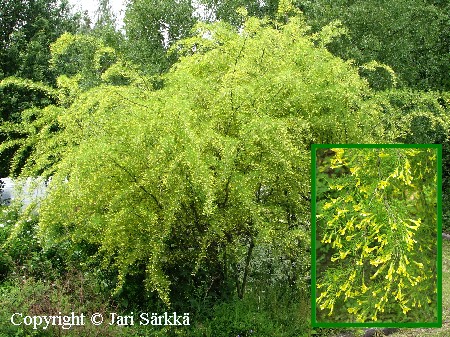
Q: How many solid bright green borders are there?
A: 1